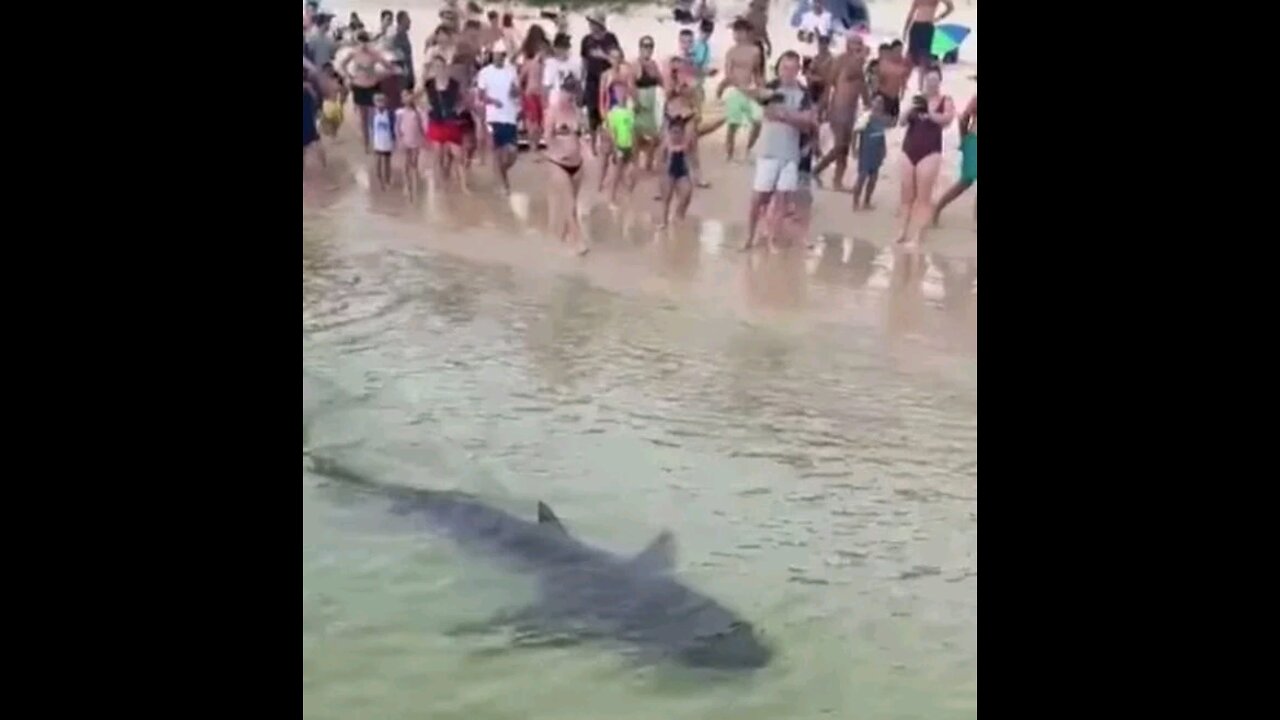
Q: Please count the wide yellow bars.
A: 0